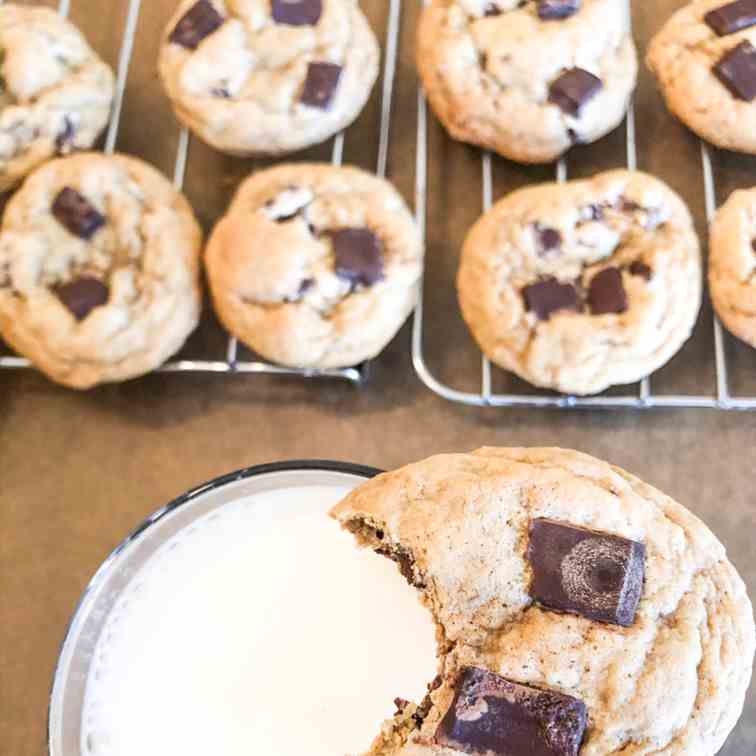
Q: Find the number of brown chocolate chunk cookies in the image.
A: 9